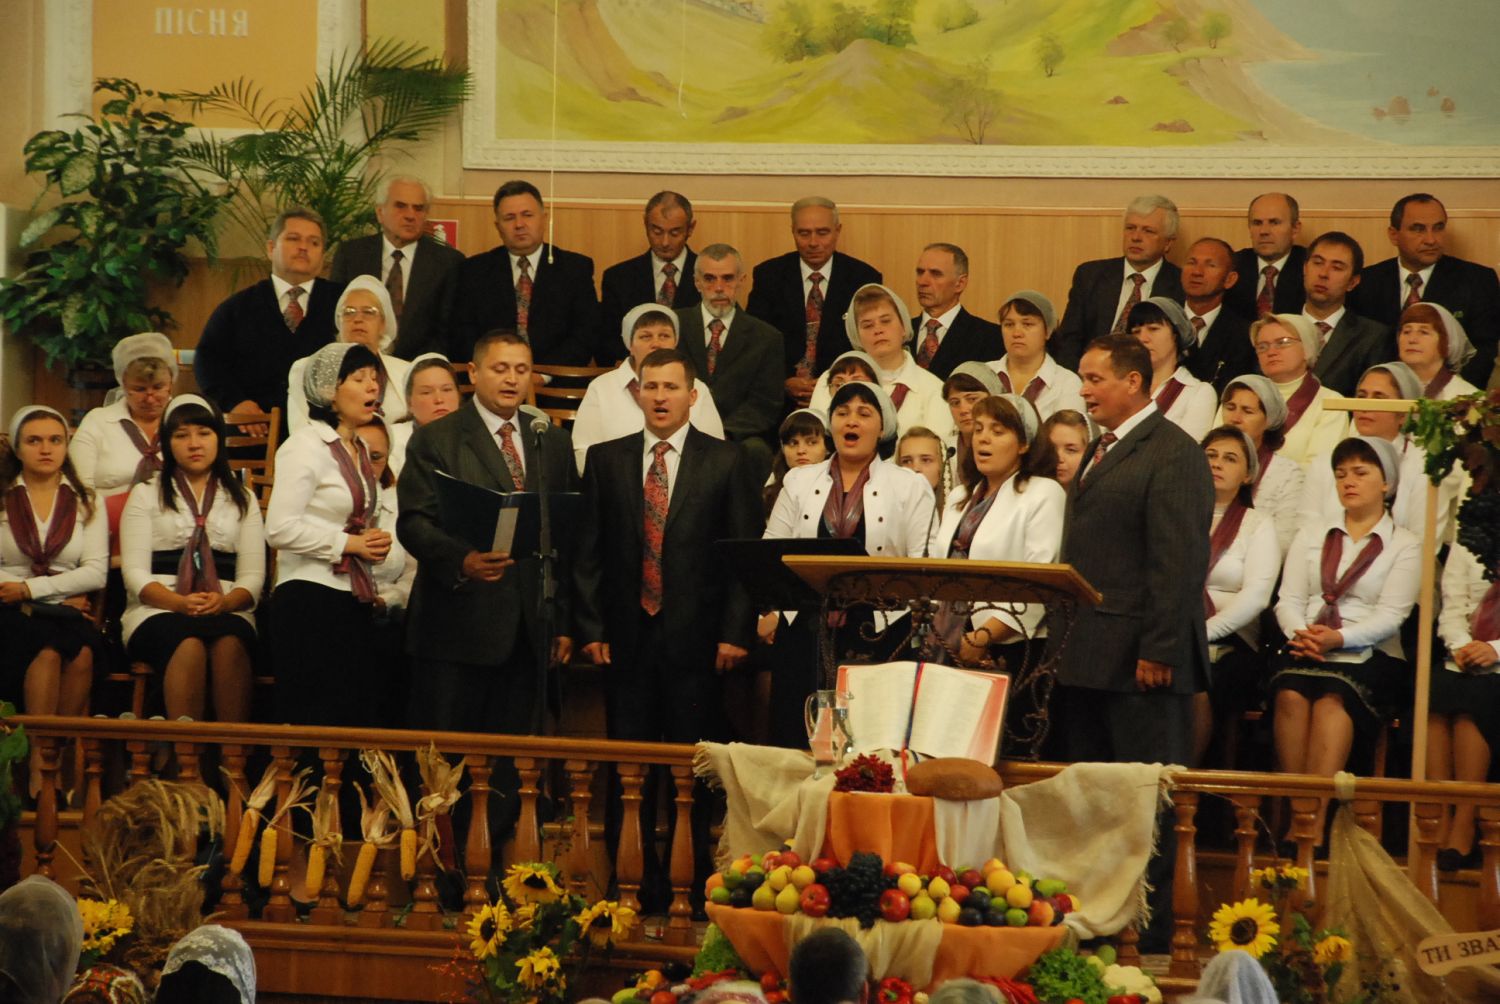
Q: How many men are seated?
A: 12